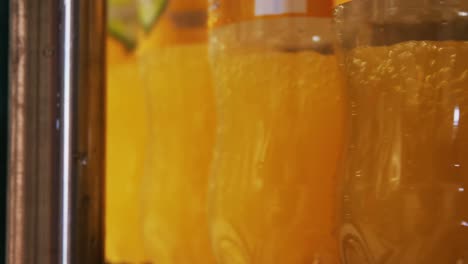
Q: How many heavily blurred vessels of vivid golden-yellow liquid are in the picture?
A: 2